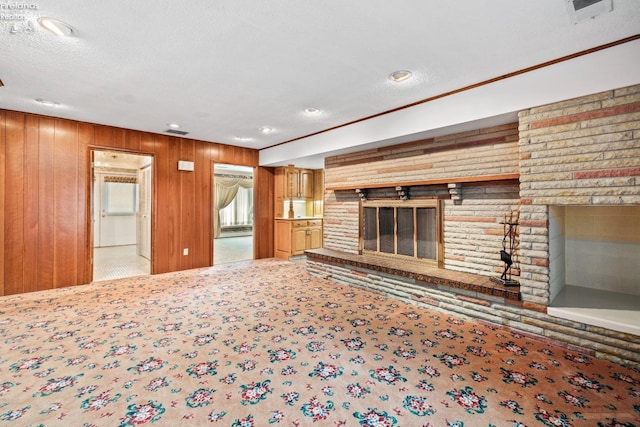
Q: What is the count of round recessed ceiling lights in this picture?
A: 7